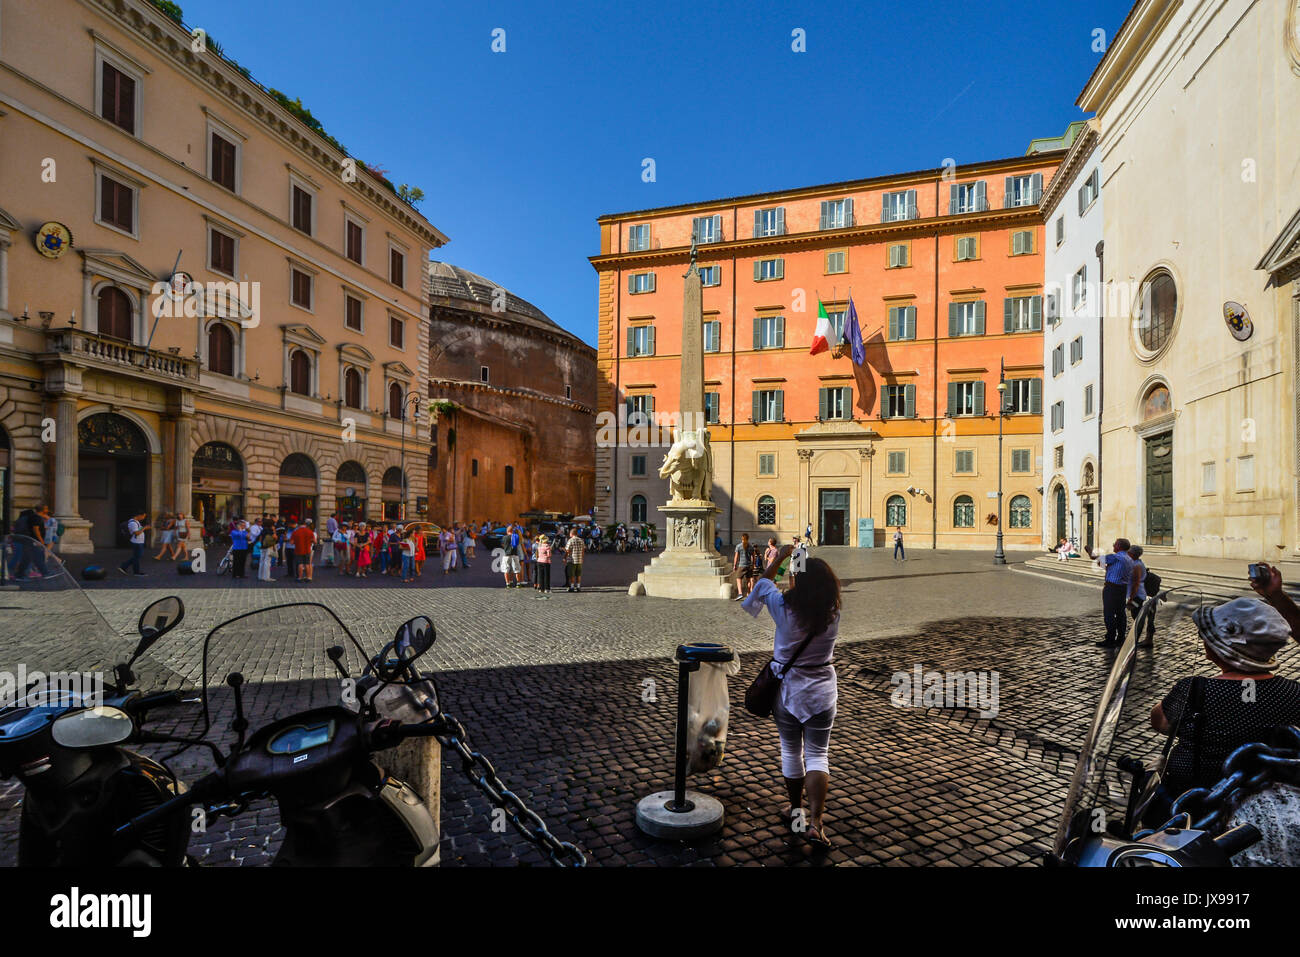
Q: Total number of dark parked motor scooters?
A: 3